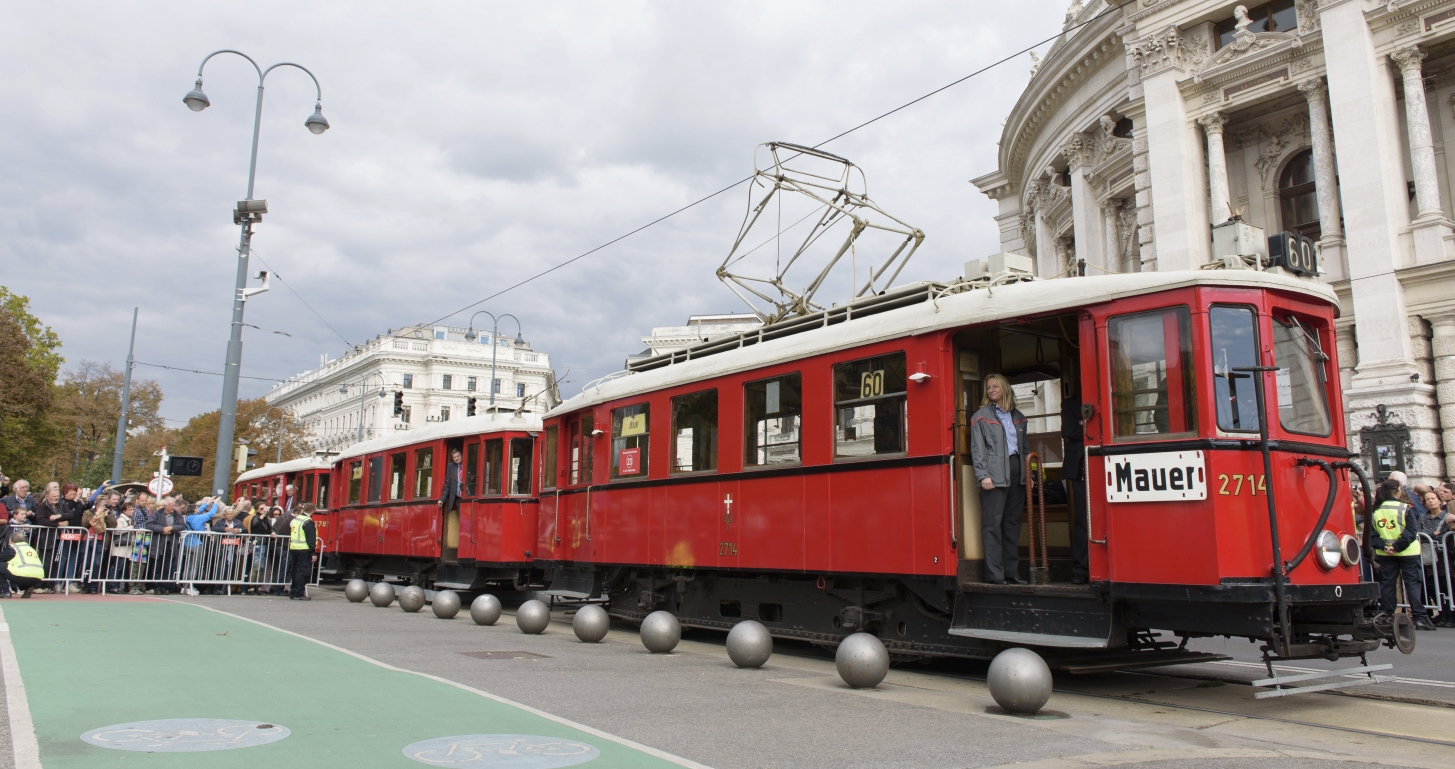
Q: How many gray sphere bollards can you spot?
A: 11